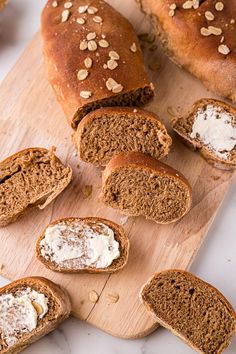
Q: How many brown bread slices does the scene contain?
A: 7